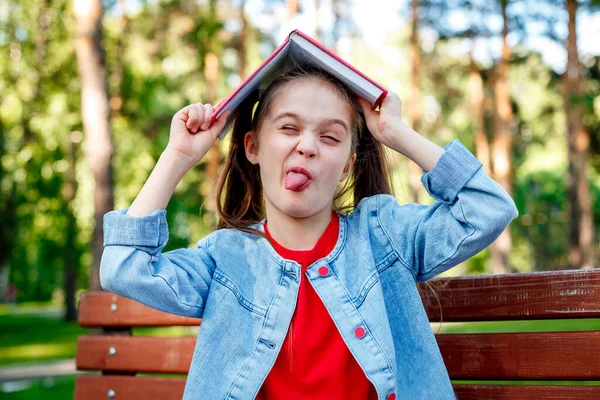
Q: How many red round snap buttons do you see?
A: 3